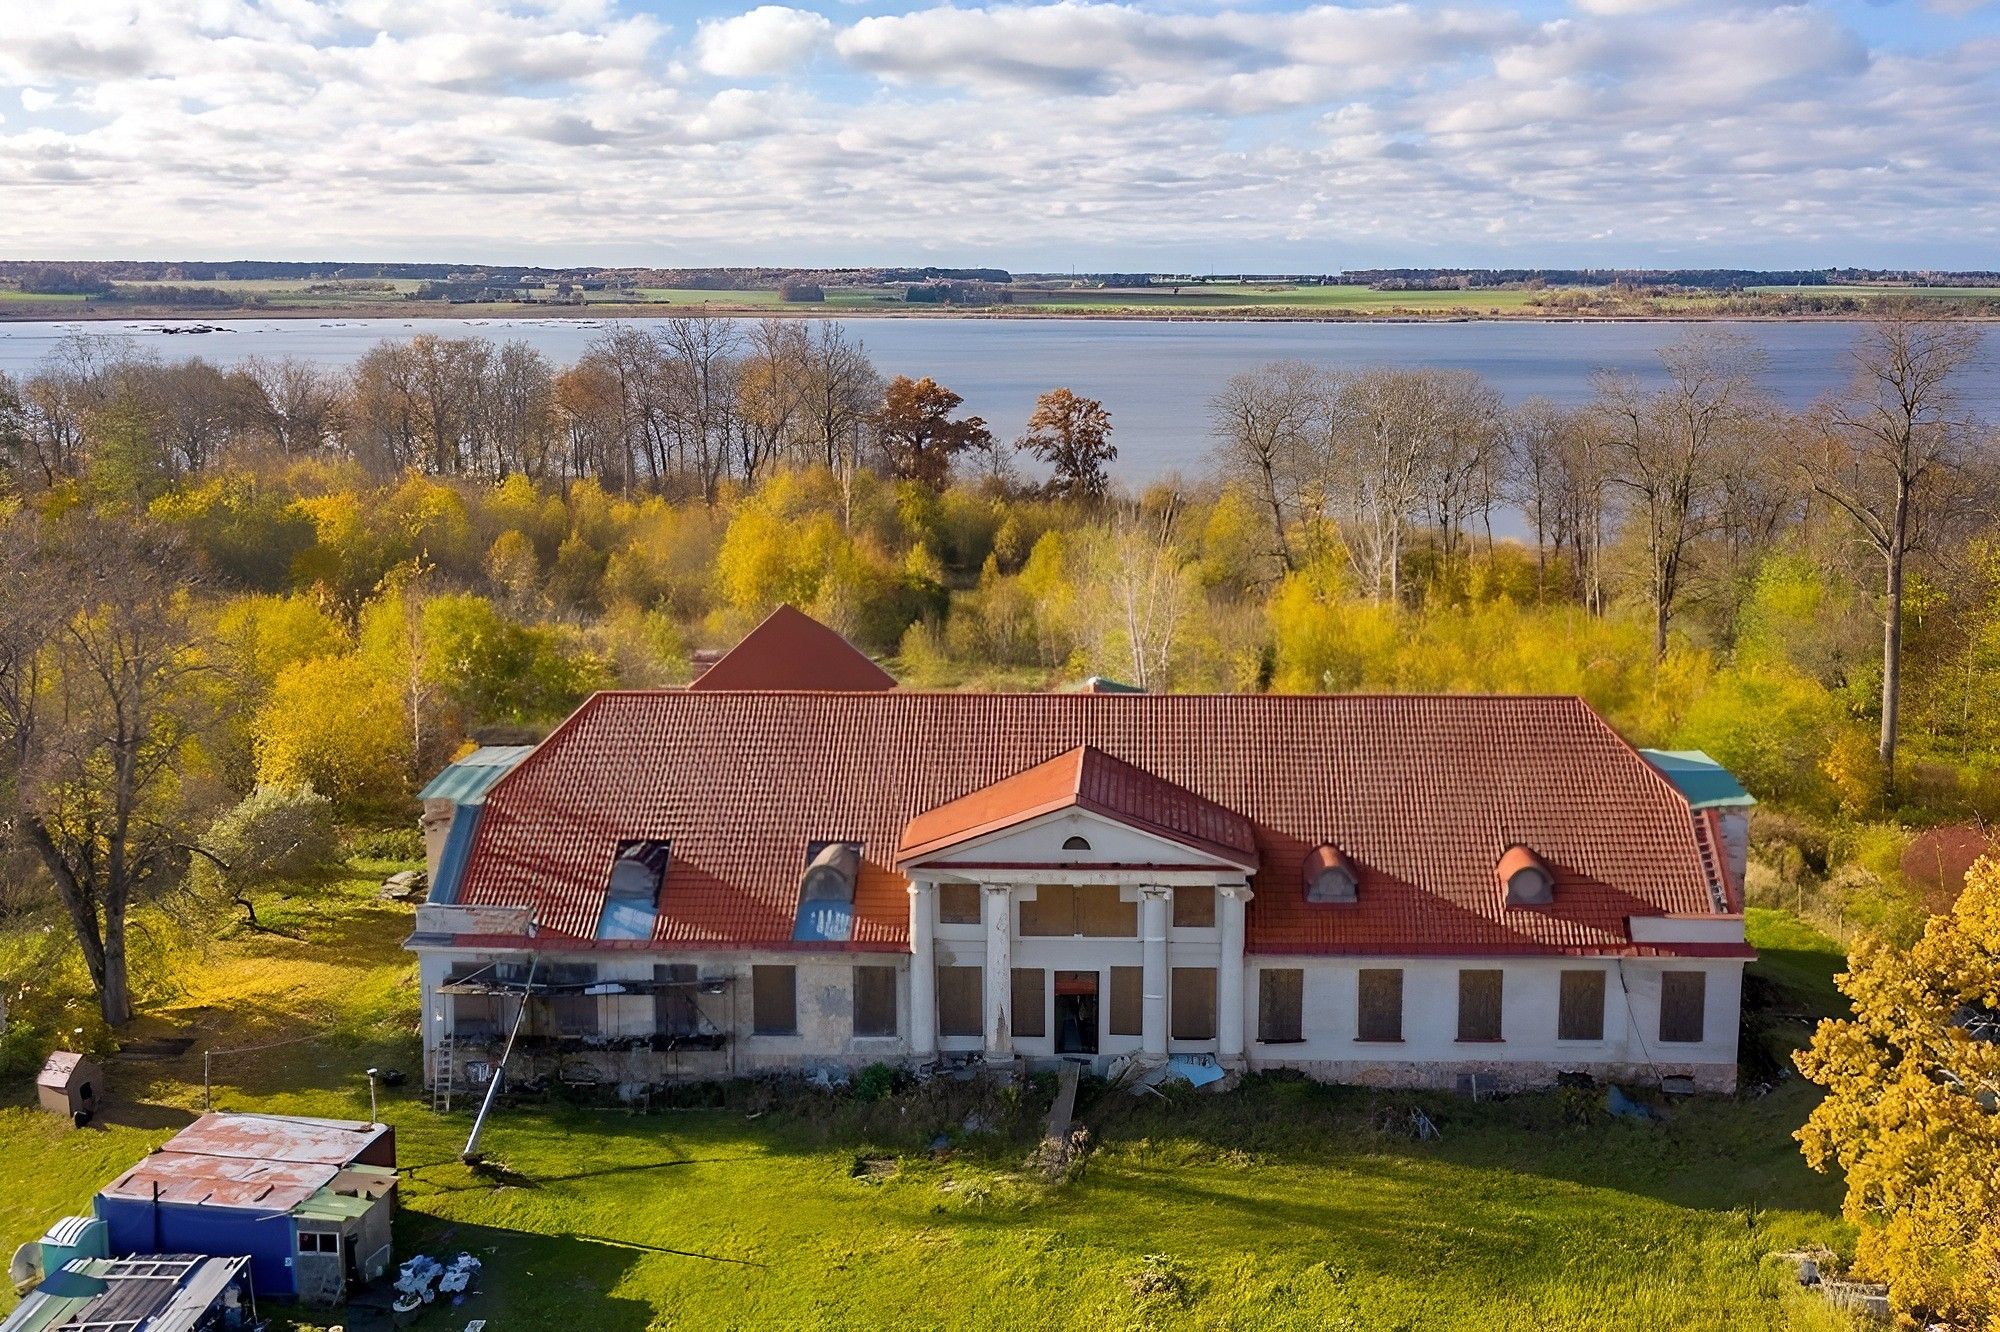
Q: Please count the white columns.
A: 4